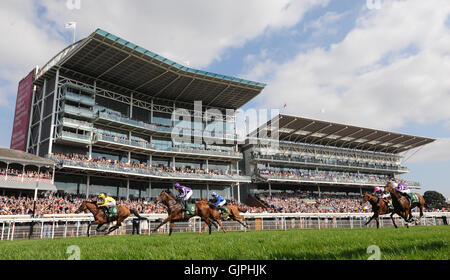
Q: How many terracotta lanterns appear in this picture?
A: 0